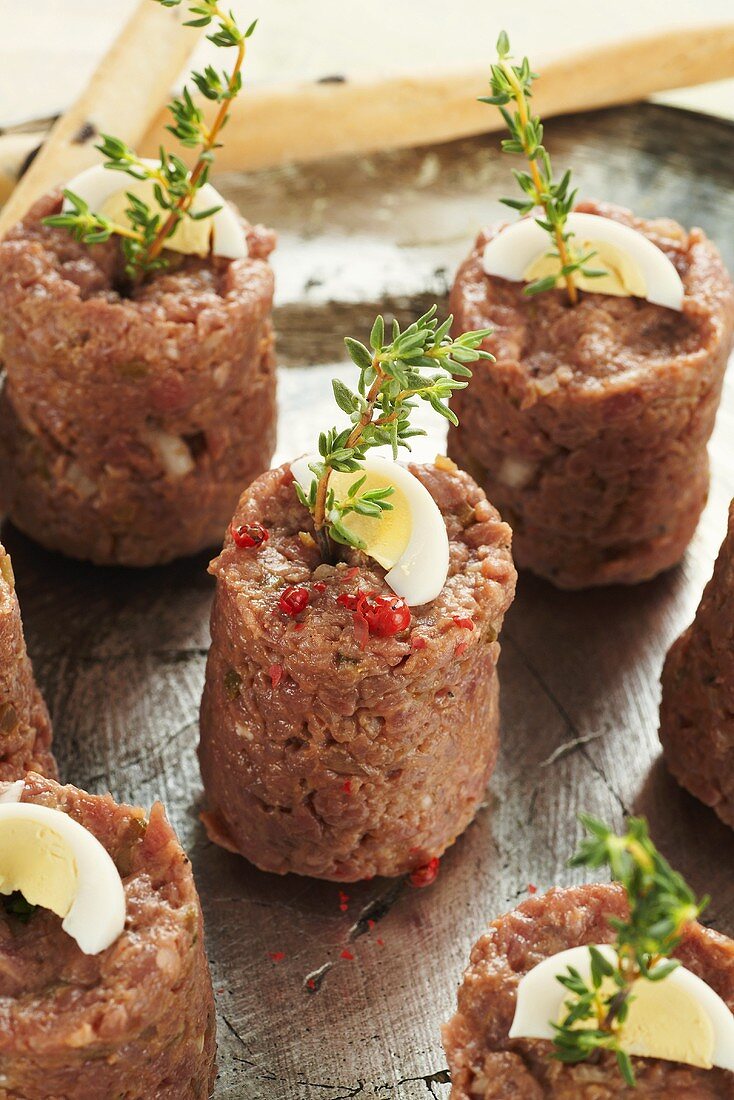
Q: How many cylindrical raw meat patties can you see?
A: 7